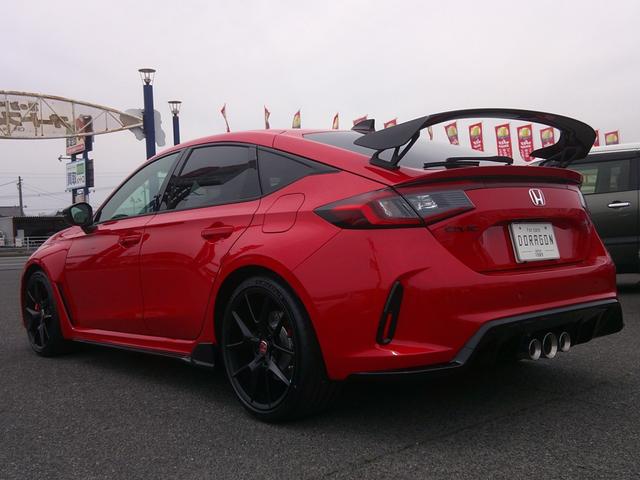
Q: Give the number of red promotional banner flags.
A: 14